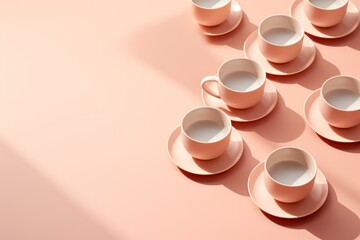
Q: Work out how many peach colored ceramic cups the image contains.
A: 7